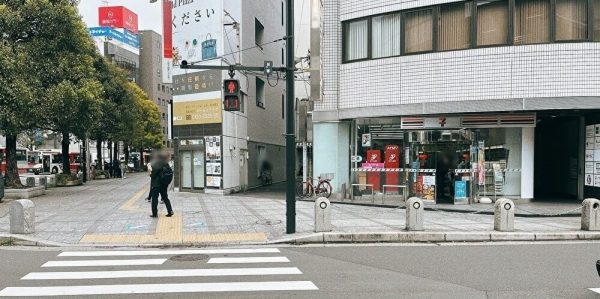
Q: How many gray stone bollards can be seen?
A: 5